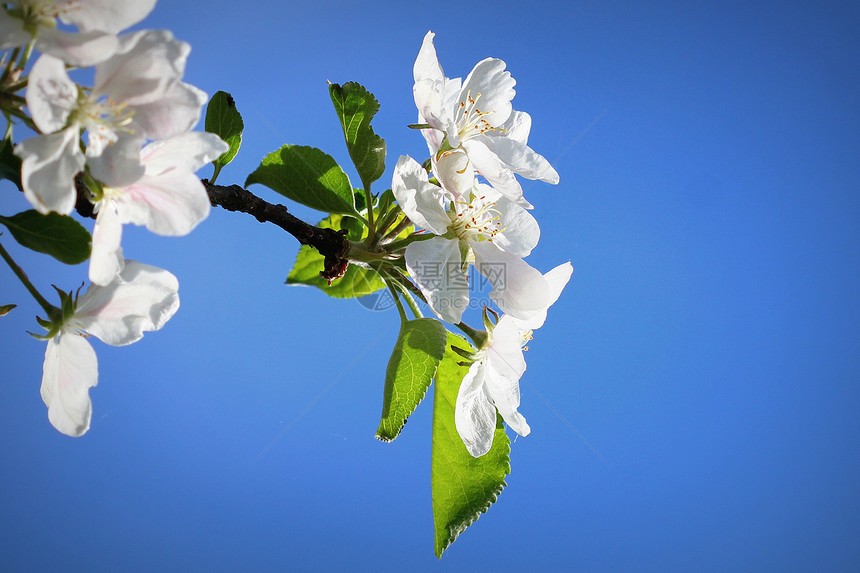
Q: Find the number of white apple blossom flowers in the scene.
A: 7